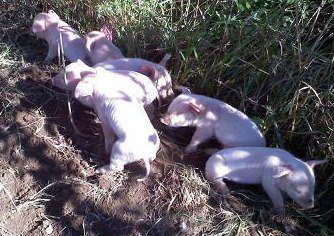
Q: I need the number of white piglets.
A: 7